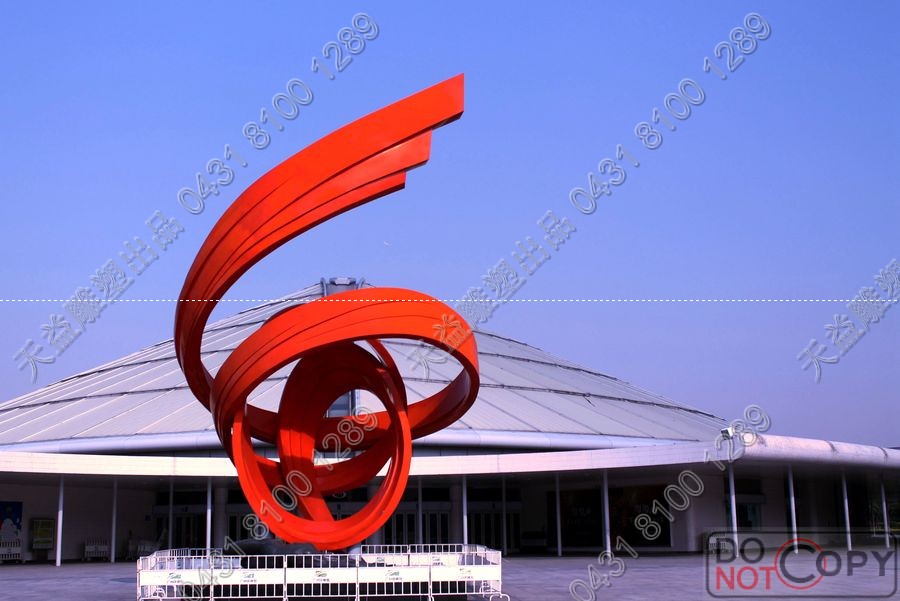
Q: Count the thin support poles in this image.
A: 13